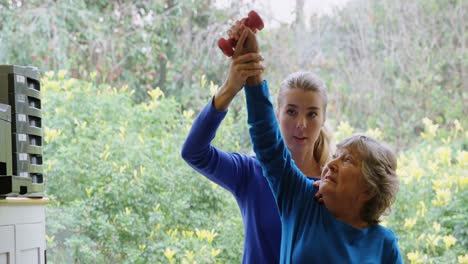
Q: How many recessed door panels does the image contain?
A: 2